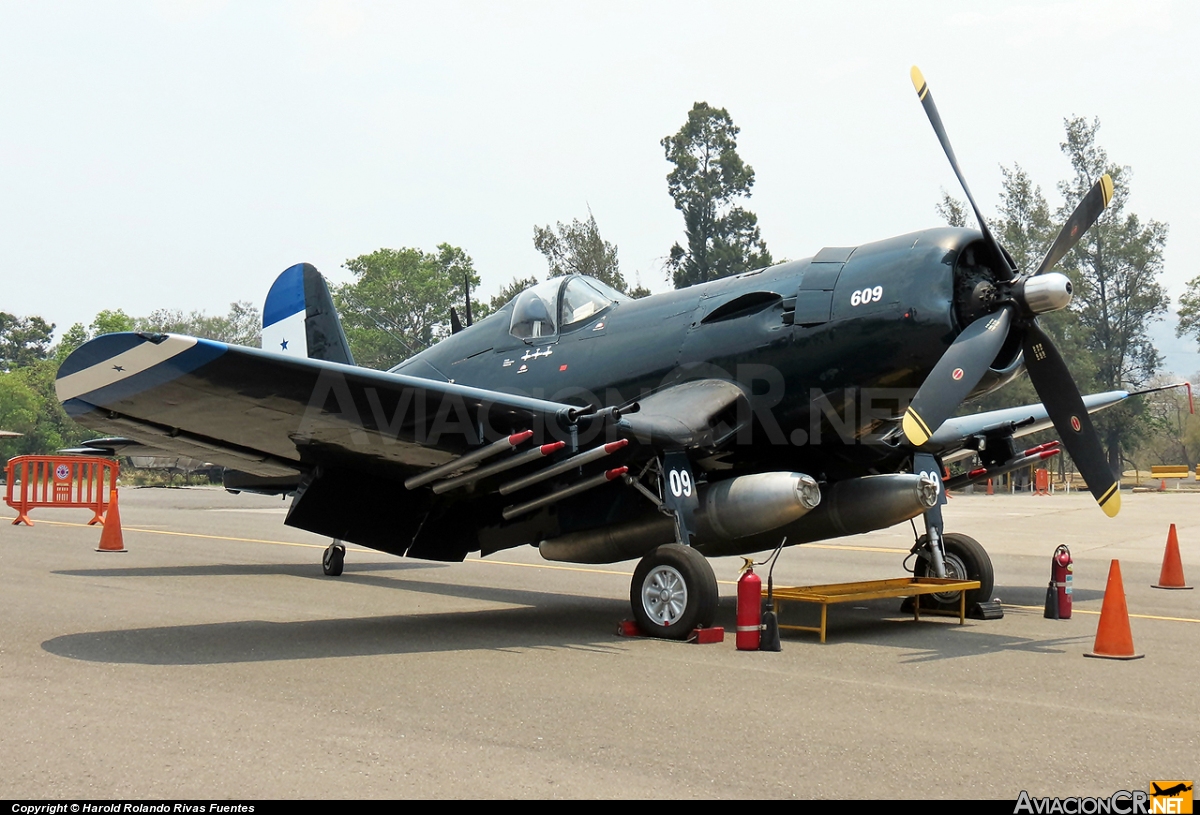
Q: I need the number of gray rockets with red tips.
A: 8